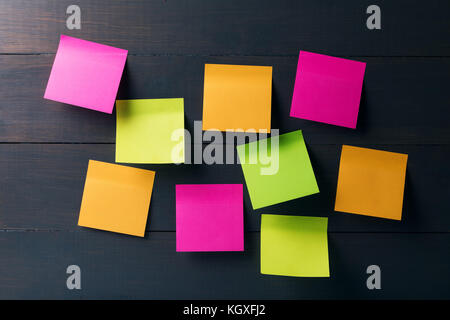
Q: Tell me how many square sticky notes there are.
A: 9